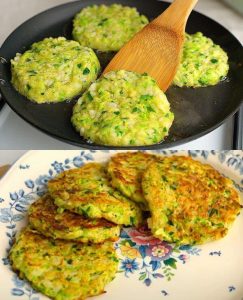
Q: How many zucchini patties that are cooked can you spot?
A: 5